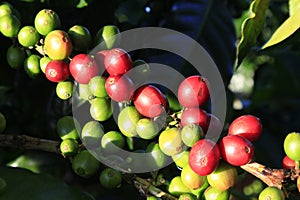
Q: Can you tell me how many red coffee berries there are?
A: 12